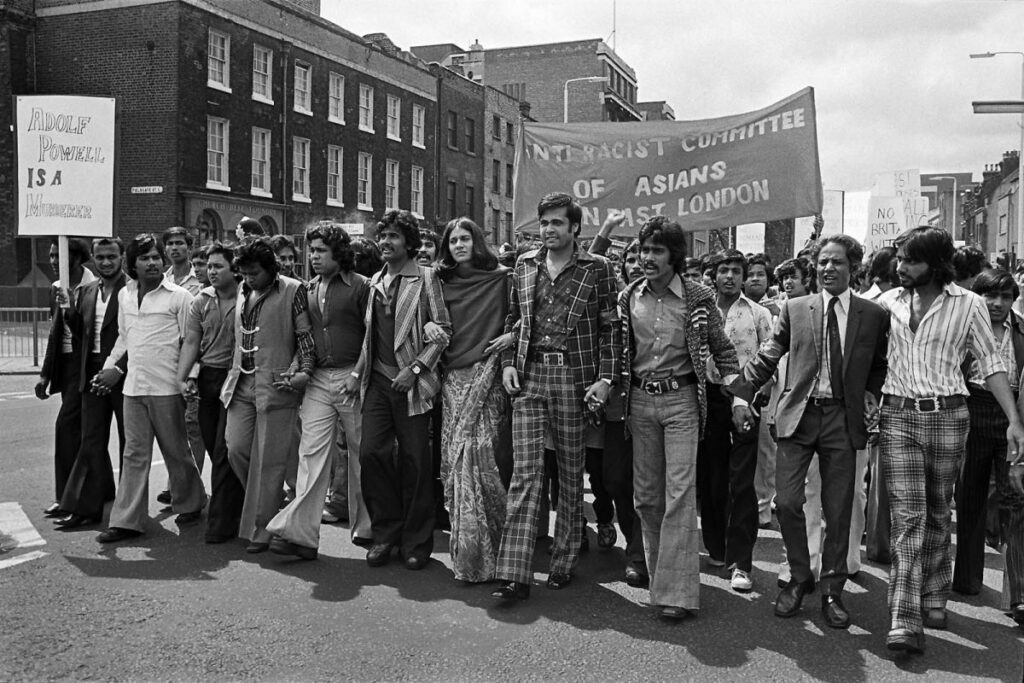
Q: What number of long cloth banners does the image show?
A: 1